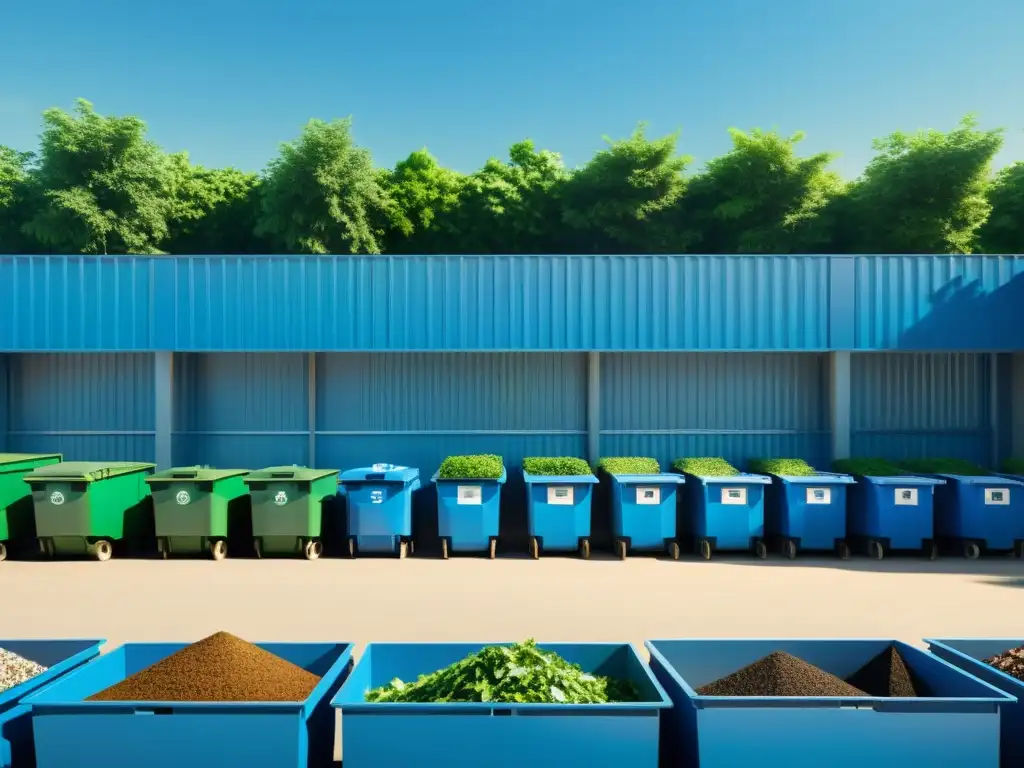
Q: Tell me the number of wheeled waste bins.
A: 12